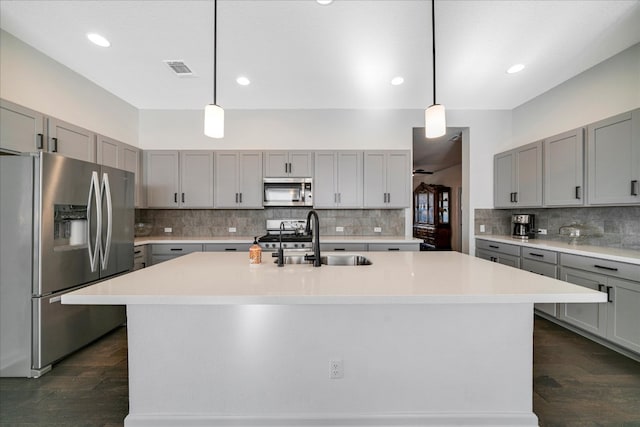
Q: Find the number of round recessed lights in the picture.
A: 5